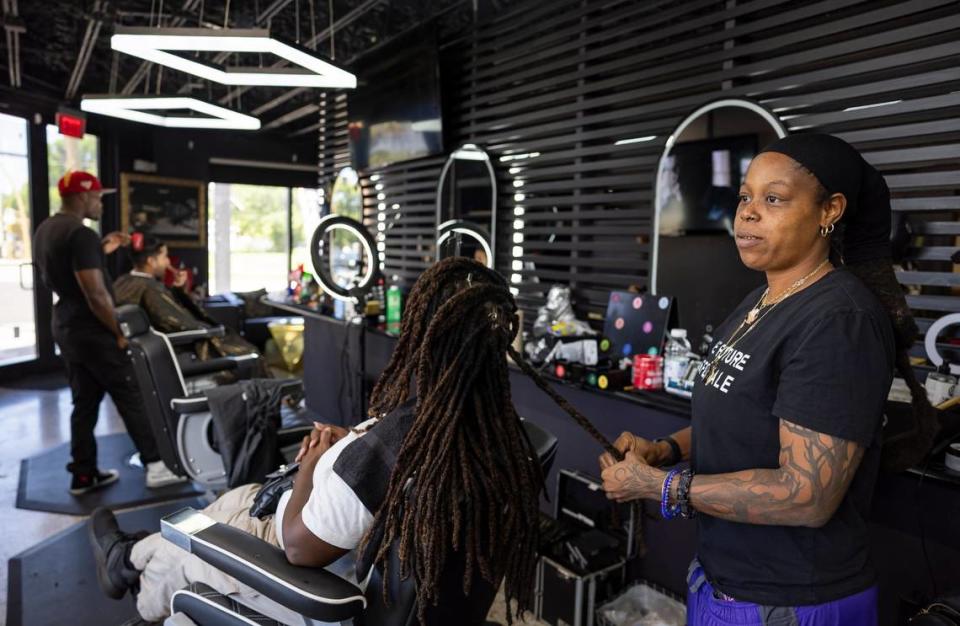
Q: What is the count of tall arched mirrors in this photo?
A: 3